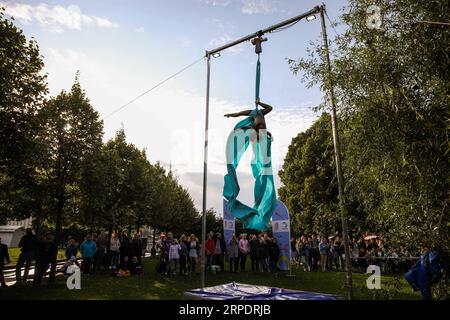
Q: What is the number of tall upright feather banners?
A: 2